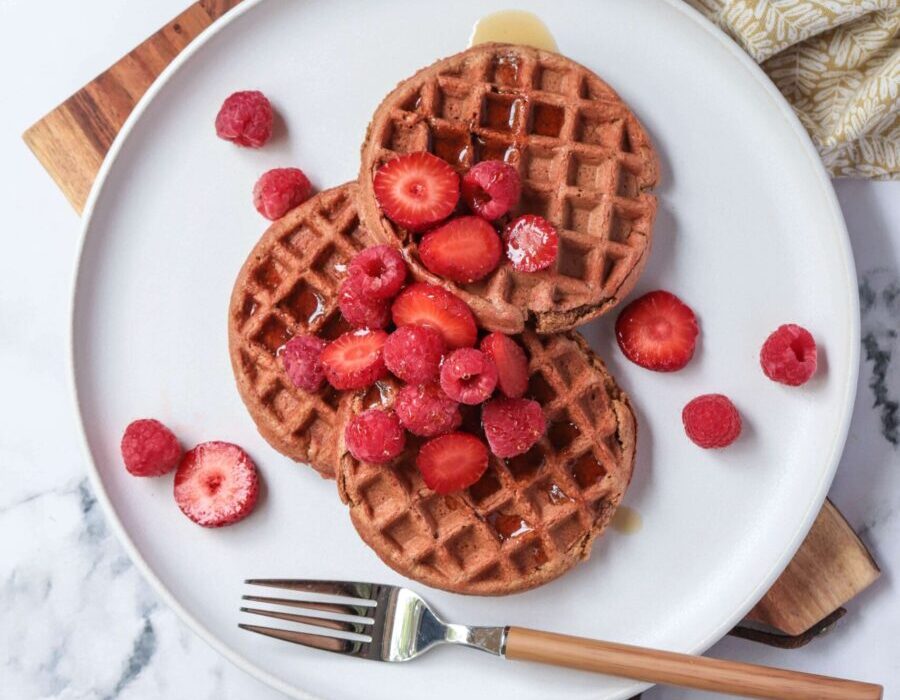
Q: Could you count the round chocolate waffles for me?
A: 3